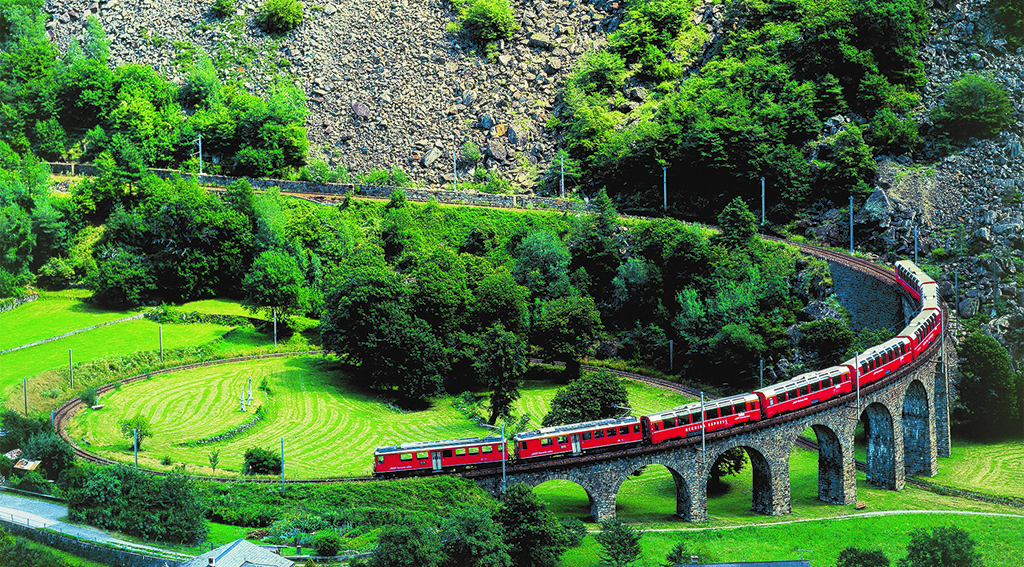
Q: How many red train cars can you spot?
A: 8